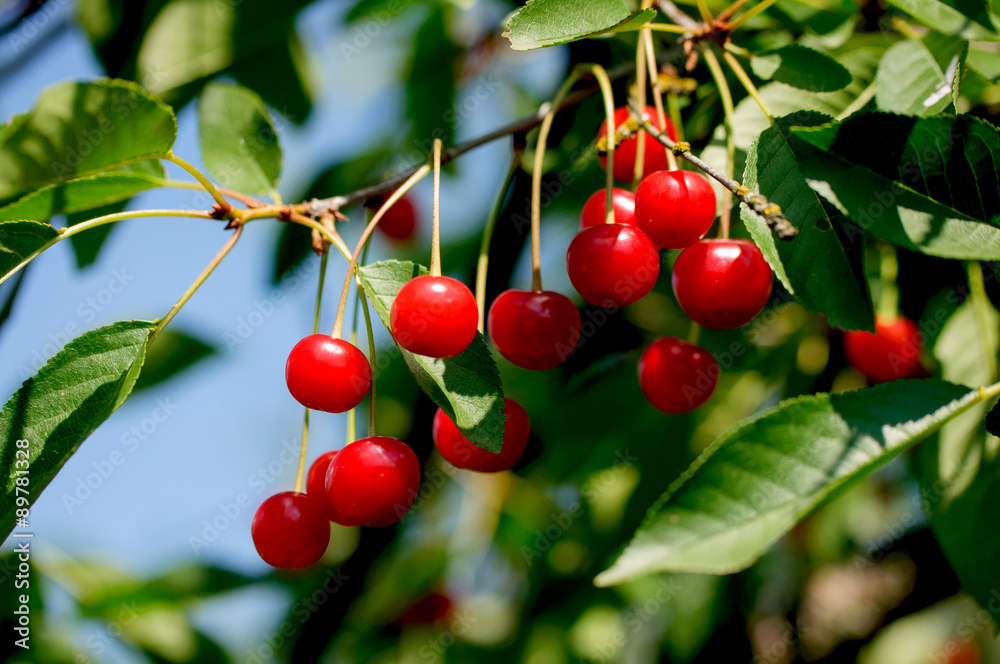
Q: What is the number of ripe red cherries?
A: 15